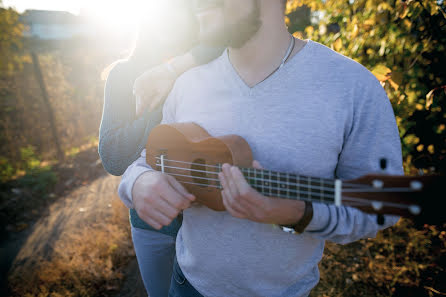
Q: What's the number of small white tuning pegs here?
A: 4